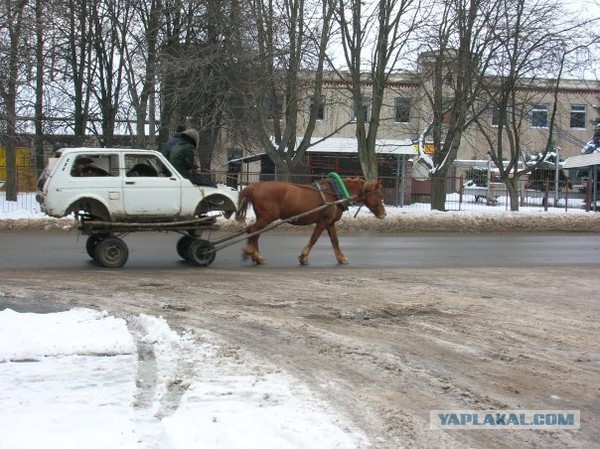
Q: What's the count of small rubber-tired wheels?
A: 4